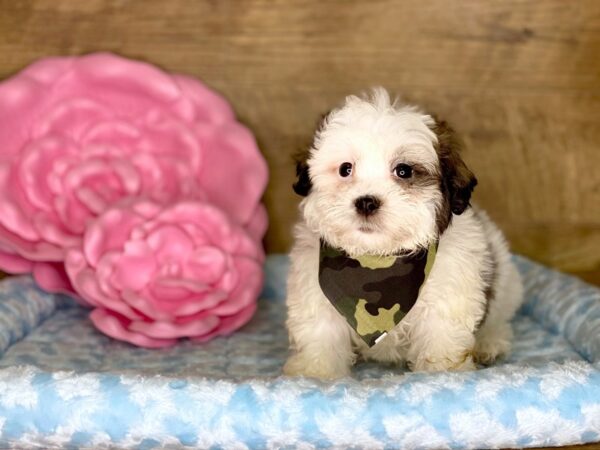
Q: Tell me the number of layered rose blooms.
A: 2